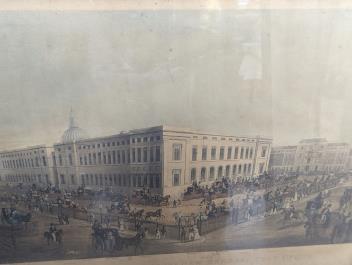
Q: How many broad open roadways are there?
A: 2